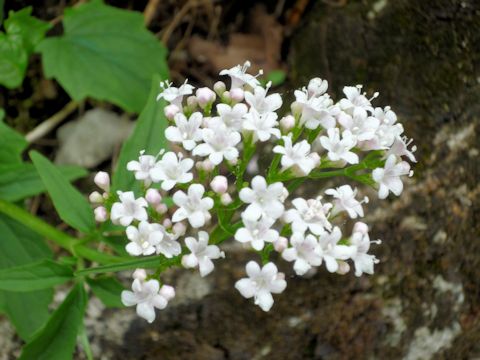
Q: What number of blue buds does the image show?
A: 0